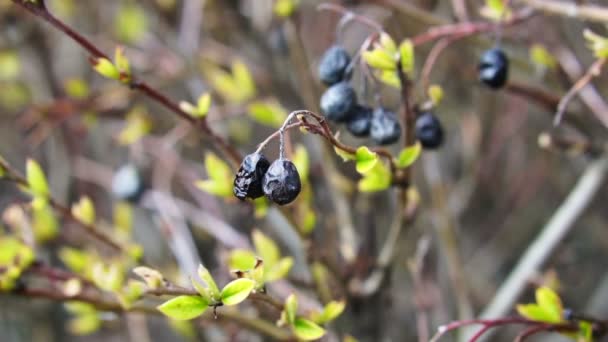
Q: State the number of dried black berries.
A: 9